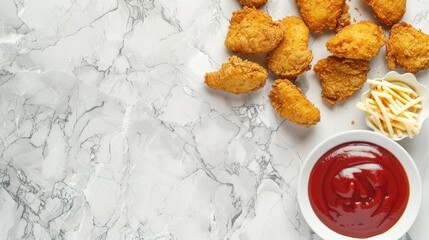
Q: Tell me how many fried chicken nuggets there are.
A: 10